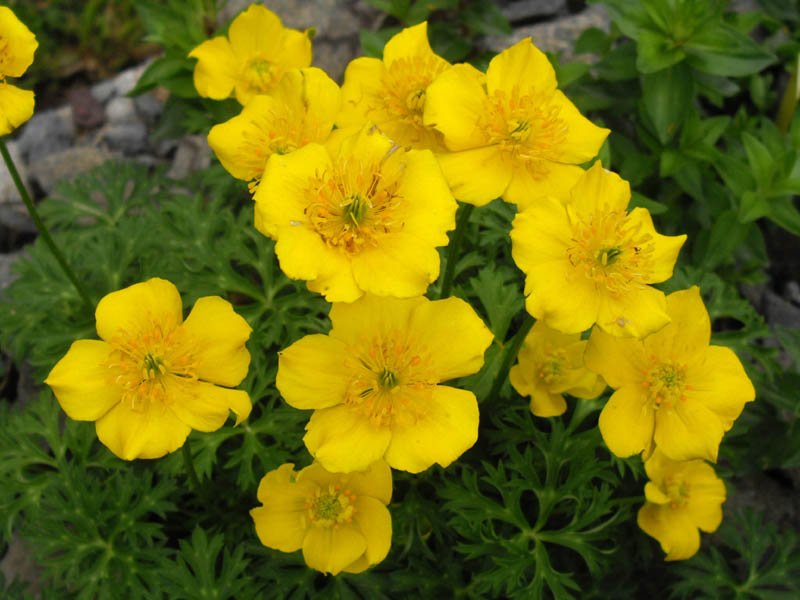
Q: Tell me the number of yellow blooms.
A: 13